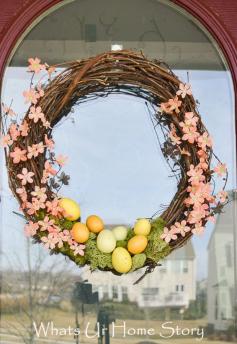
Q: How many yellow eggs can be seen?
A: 3